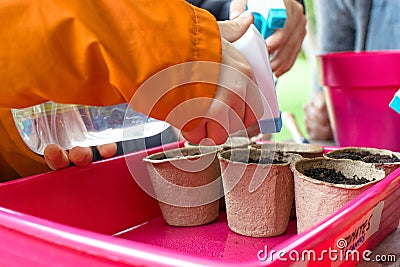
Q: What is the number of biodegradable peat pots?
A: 6